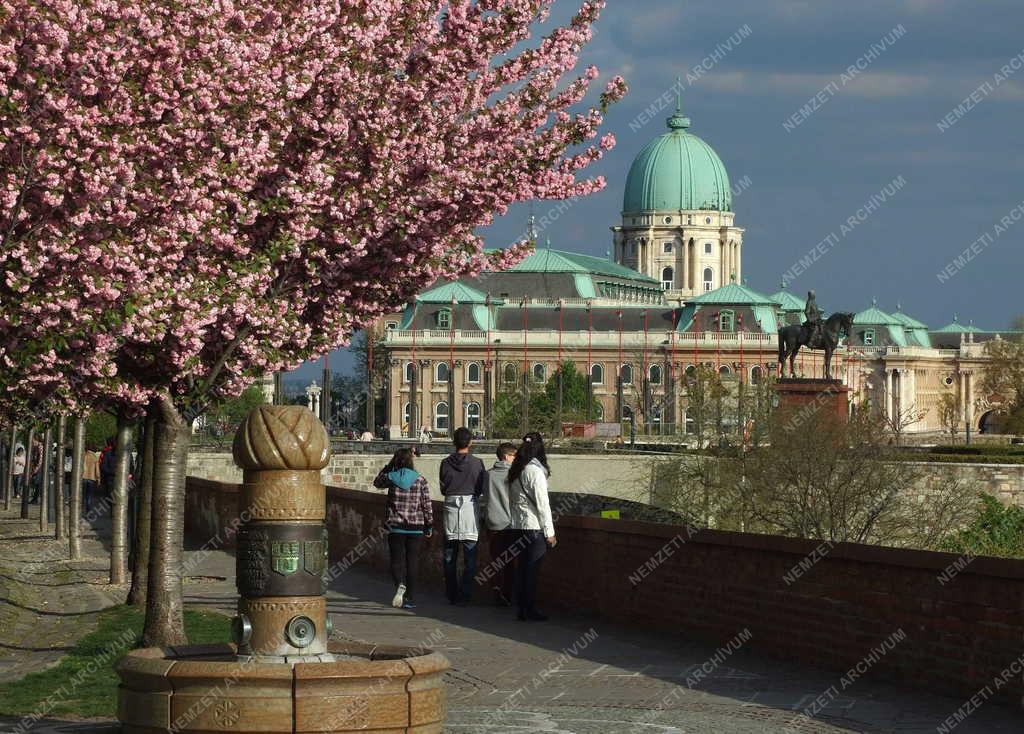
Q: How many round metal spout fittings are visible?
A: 3